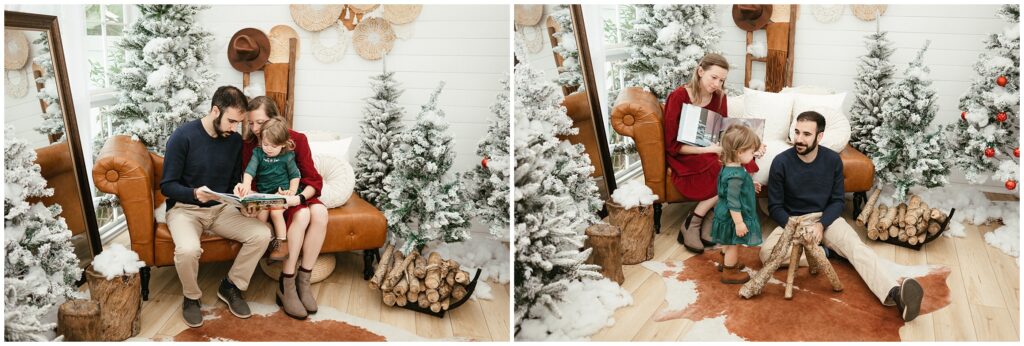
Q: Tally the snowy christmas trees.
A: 10